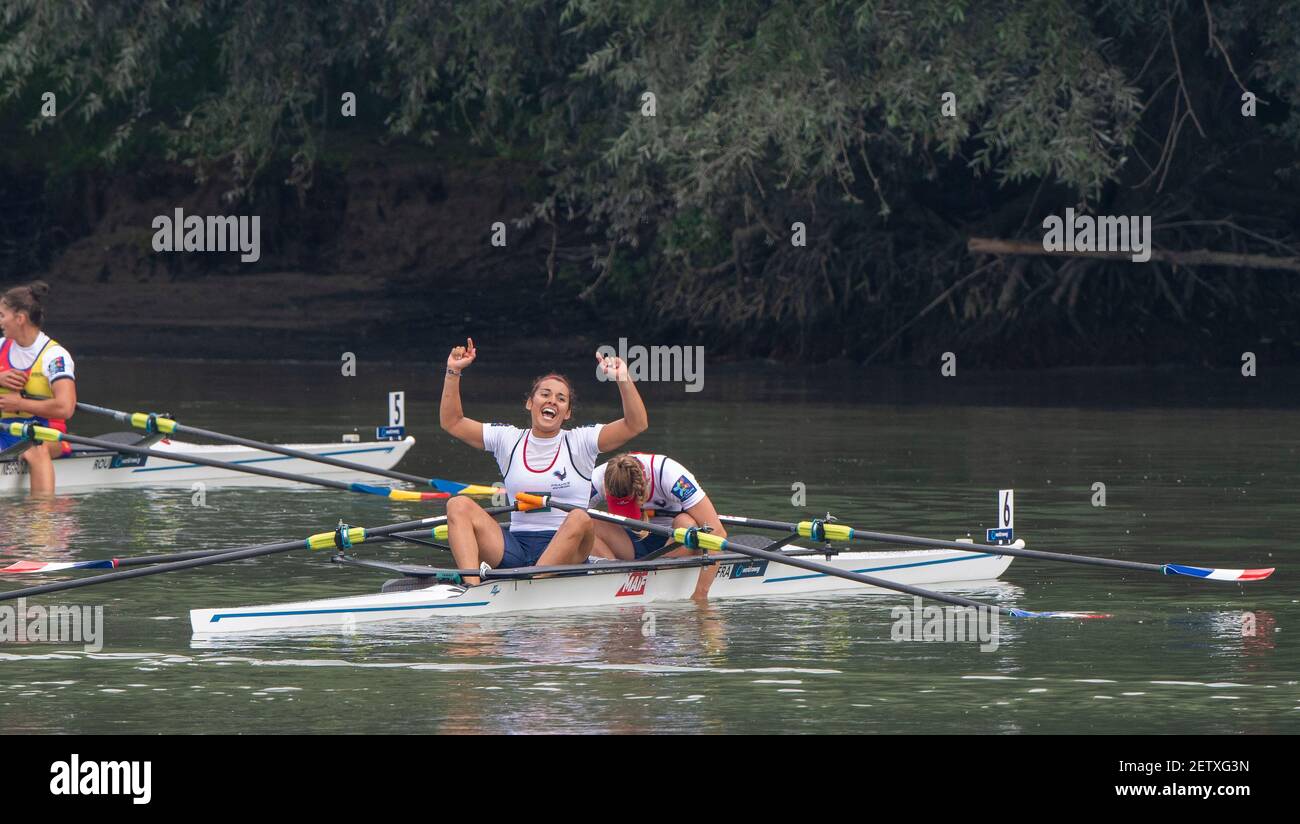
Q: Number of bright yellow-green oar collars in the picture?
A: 6